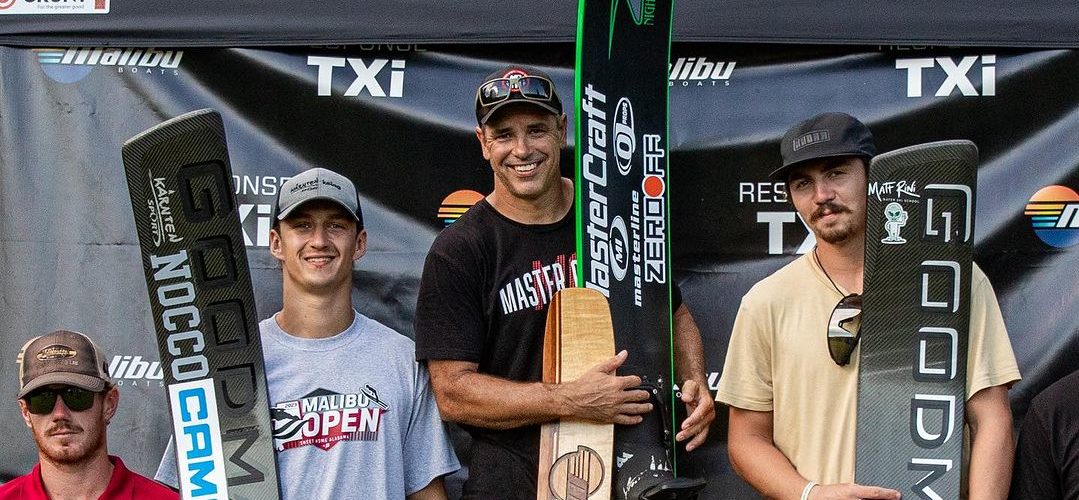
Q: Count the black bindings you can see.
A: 1